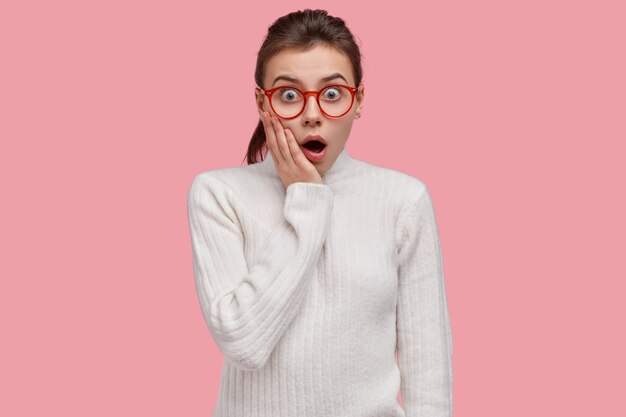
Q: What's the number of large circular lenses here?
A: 2